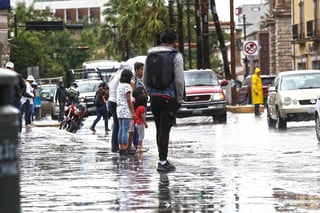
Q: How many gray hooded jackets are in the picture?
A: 1